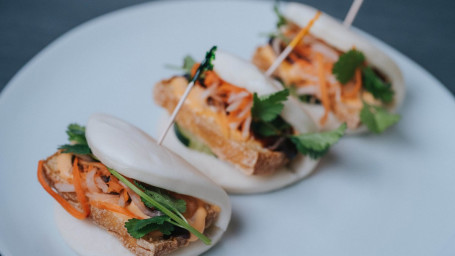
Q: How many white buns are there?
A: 3